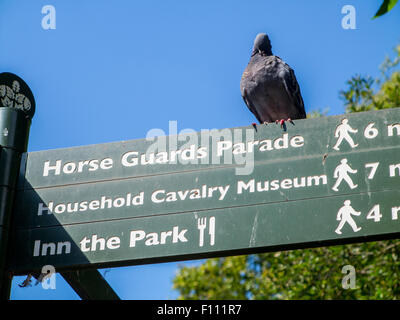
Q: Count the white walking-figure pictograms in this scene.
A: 3